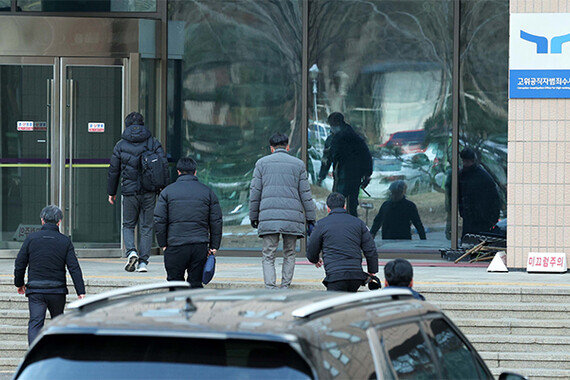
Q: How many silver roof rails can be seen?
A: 2